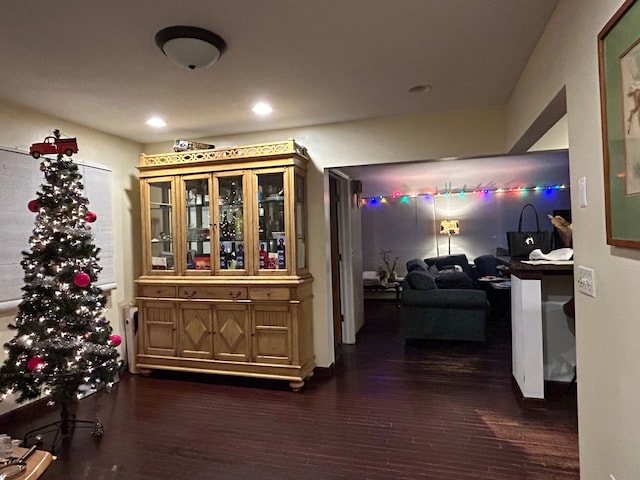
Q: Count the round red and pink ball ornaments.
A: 5